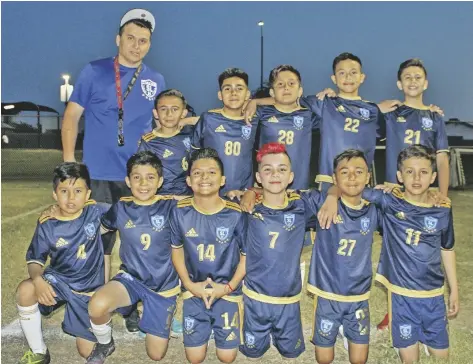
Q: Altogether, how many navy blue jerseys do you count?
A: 11